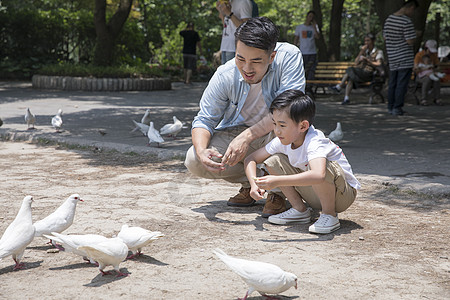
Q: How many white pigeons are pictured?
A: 13